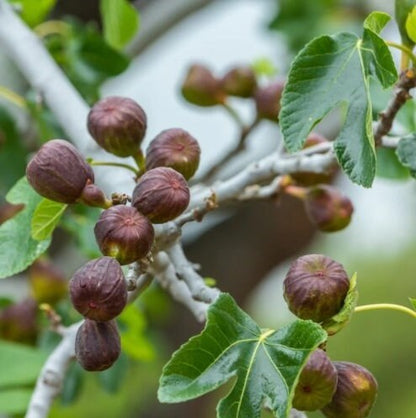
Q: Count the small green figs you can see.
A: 0